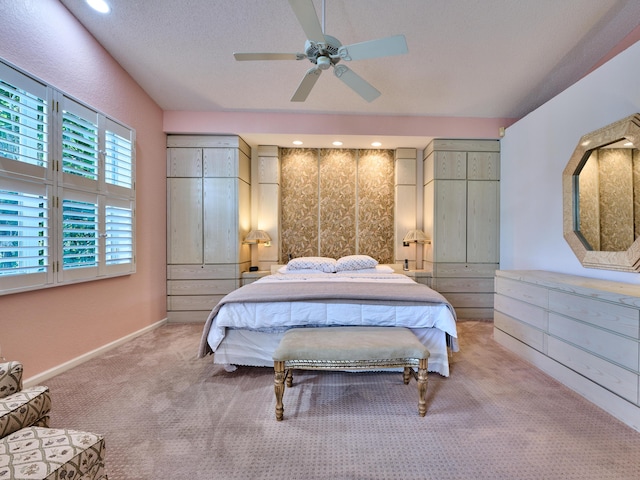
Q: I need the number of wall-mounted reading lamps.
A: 2